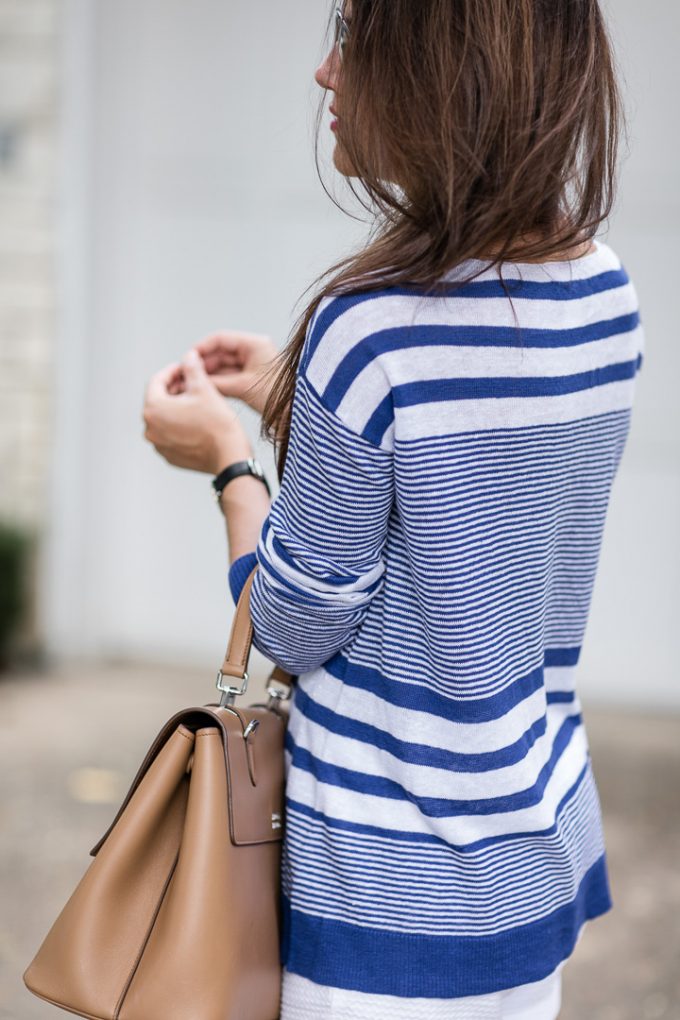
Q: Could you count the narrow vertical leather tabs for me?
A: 1